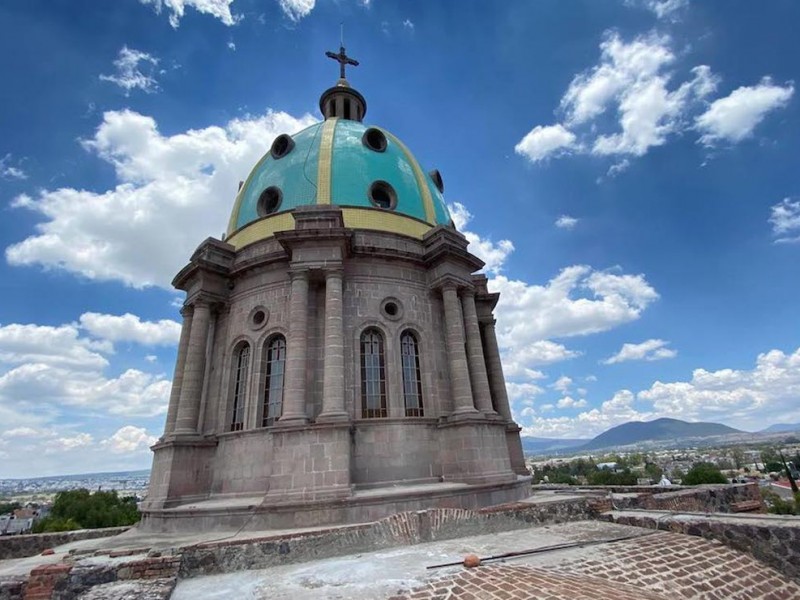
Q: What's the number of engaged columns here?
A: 7